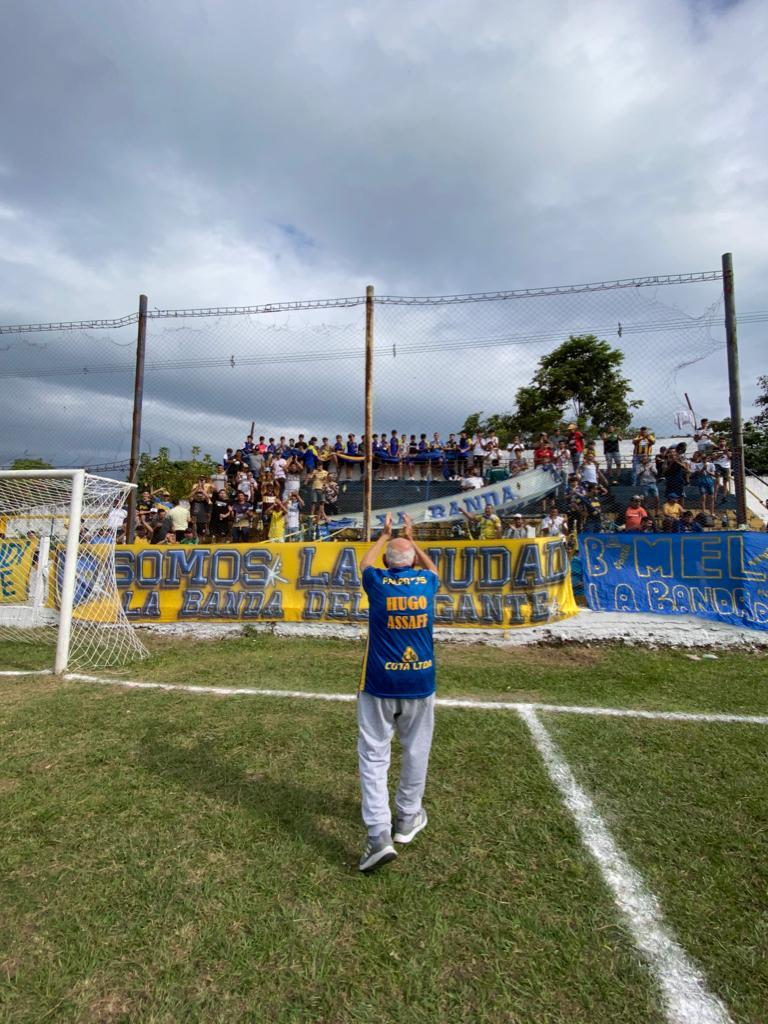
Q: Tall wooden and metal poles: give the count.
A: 3